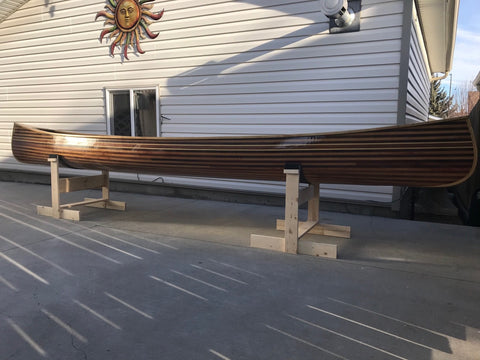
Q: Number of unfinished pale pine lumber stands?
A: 2